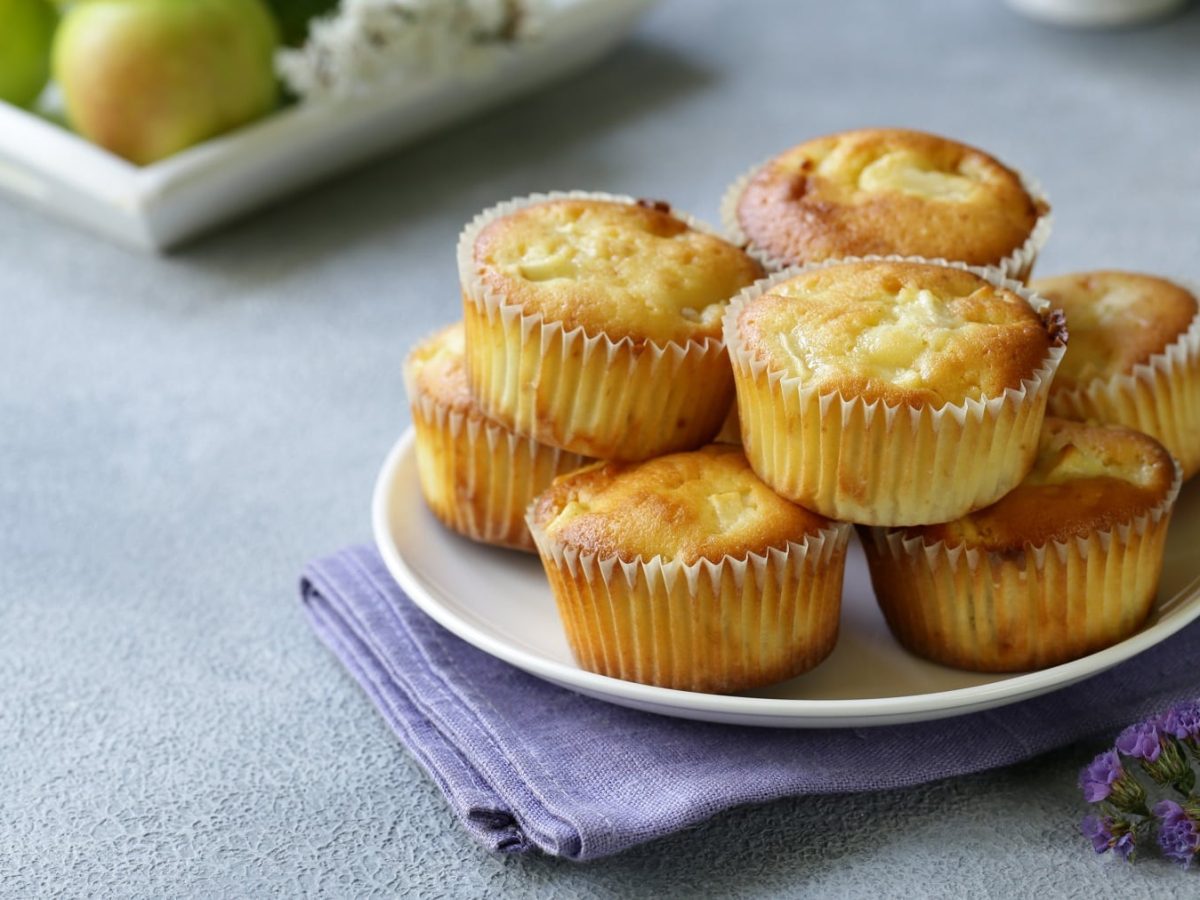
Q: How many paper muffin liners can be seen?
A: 7